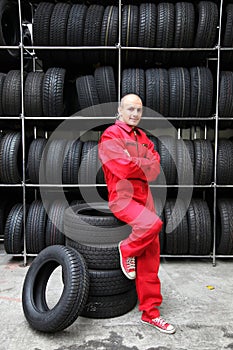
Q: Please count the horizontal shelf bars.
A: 4